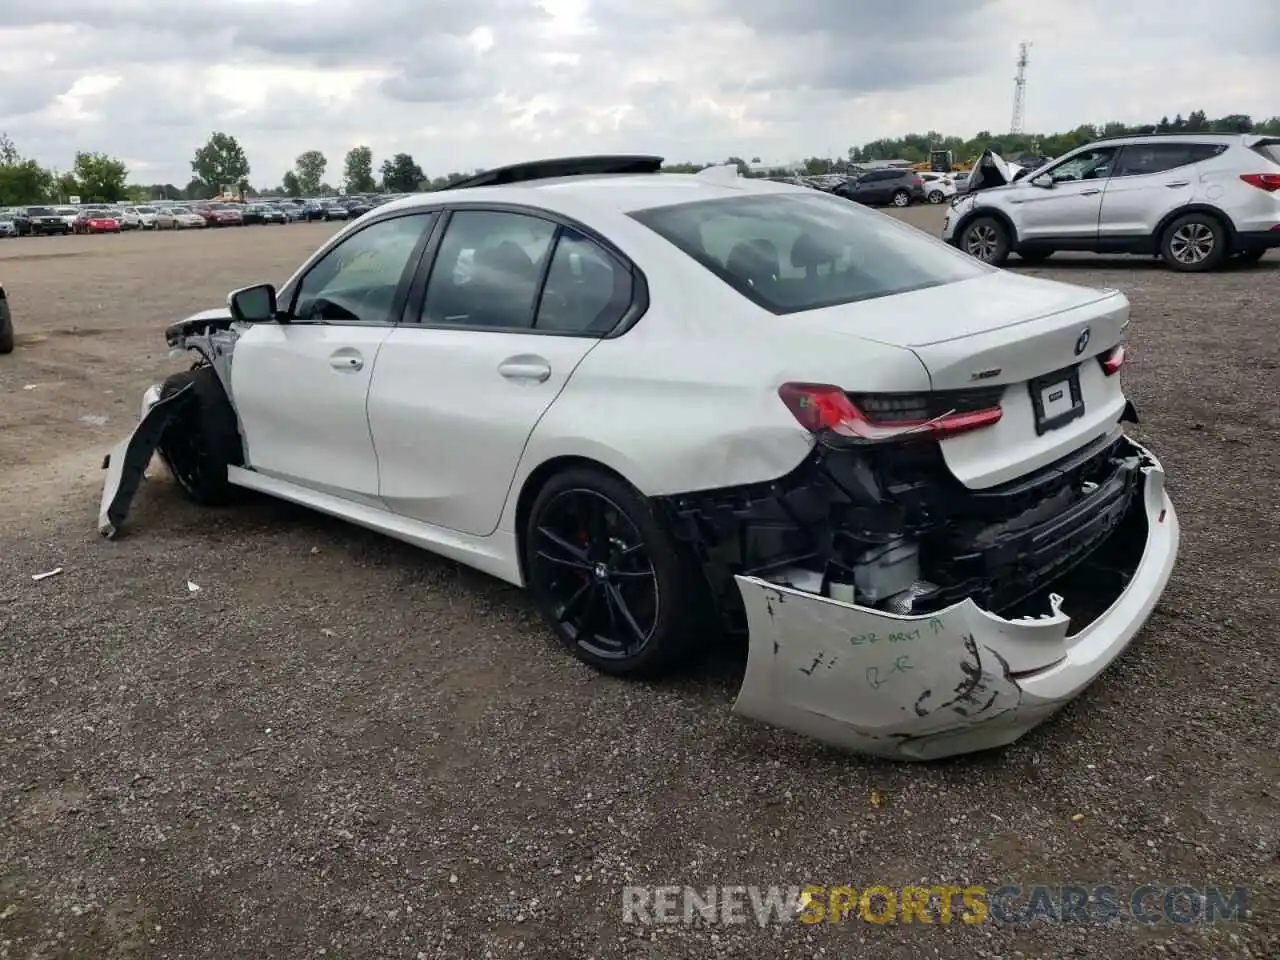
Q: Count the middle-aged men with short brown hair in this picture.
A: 0